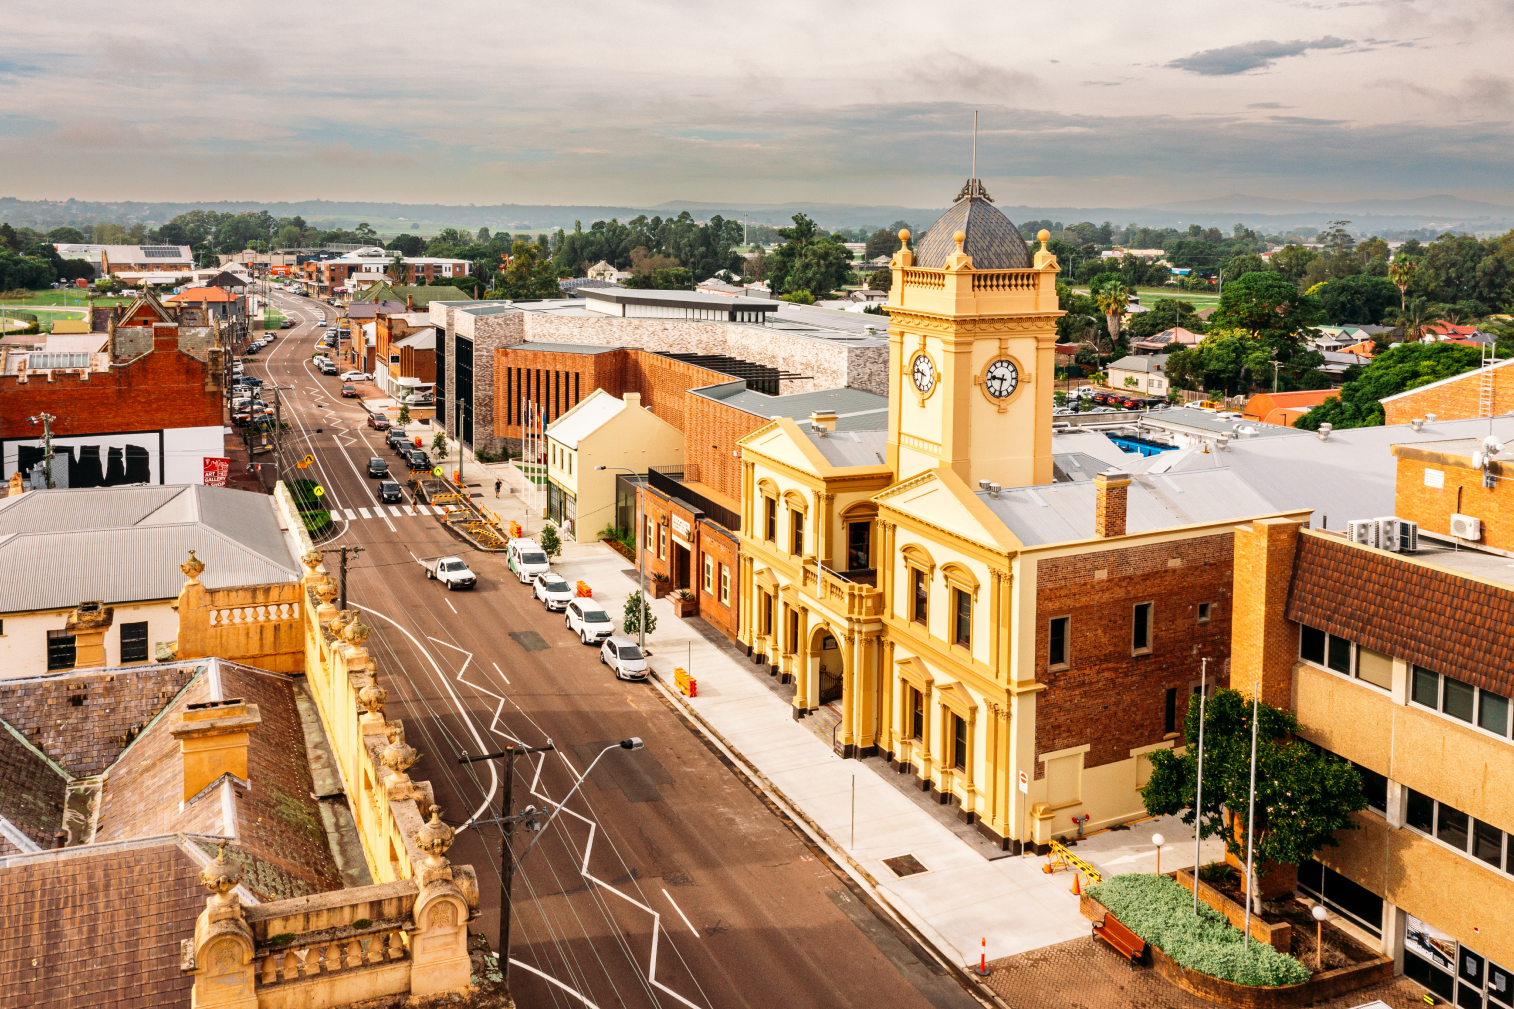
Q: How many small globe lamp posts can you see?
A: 2